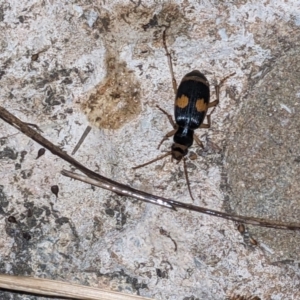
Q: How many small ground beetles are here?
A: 1